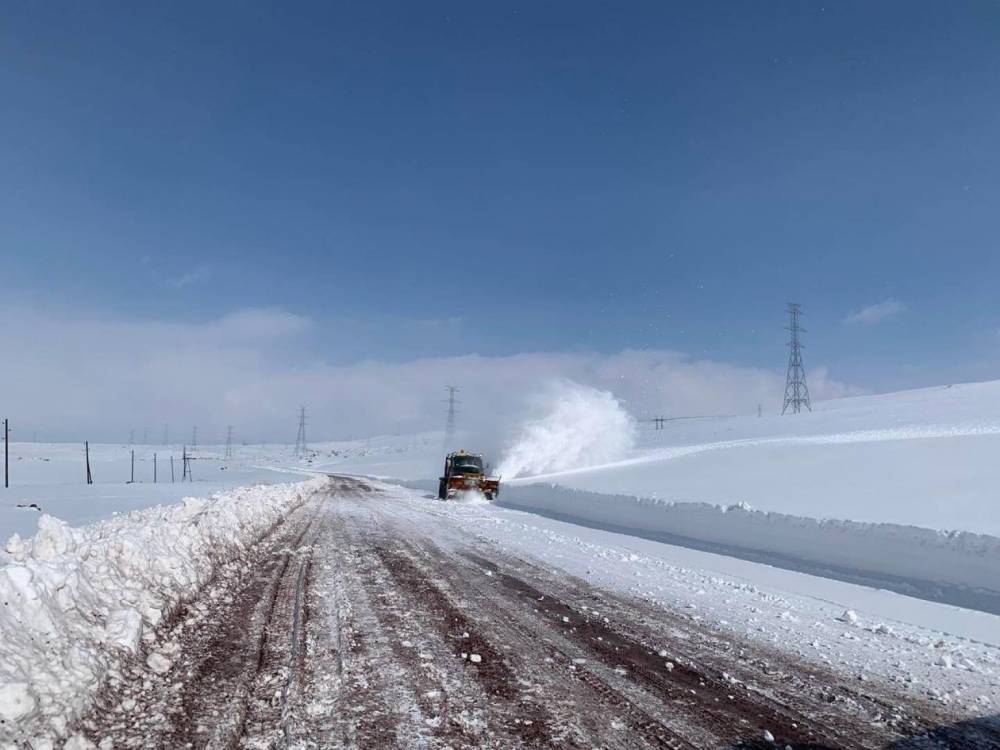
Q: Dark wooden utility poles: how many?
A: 6